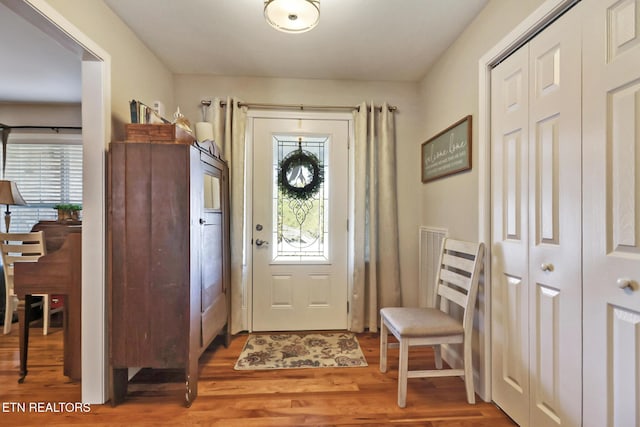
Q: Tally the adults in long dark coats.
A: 0